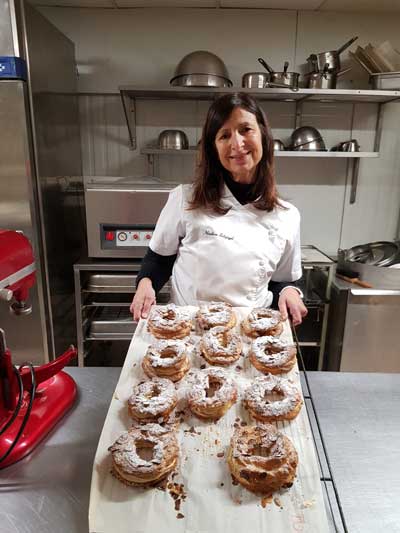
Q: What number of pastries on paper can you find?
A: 11